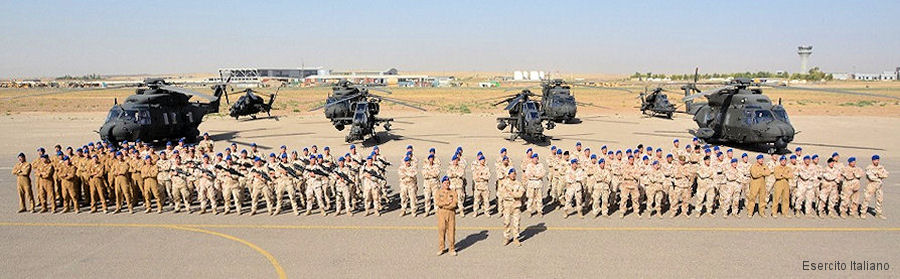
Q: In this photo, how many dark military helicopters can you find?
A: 8